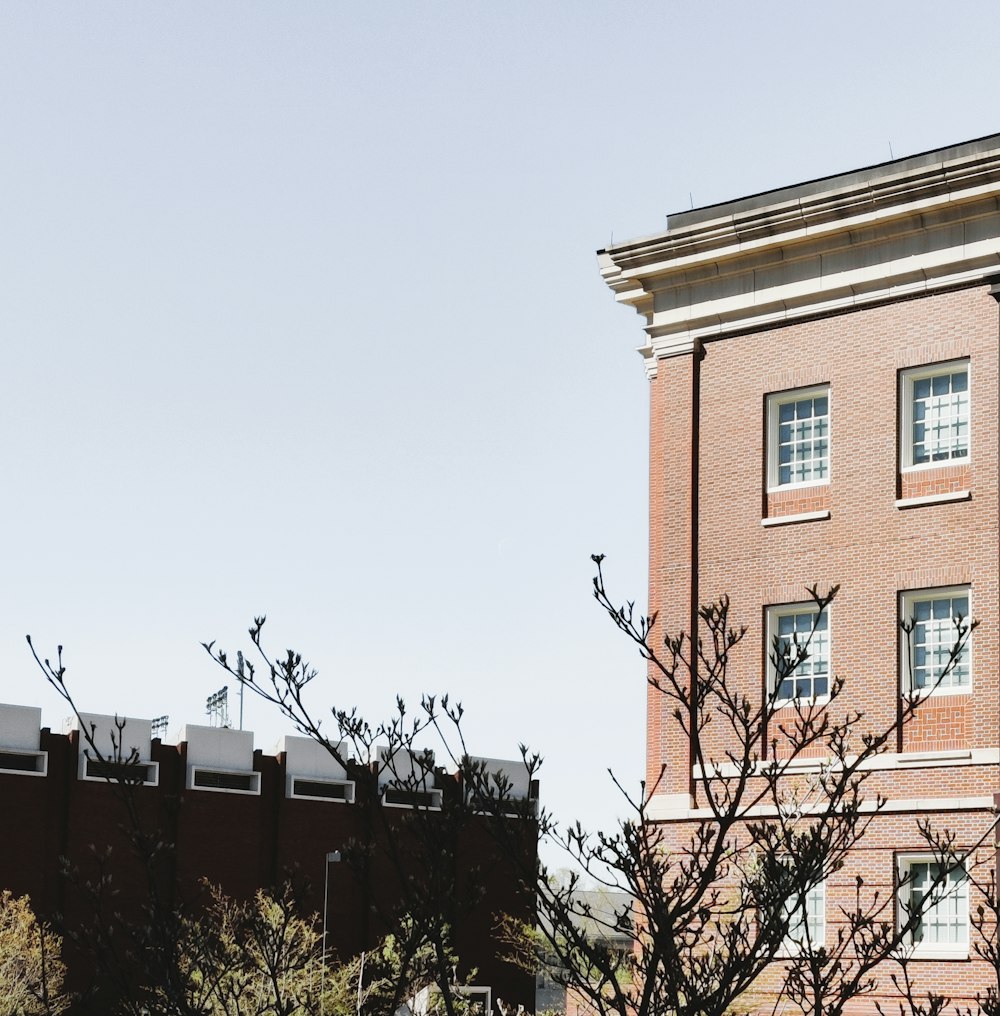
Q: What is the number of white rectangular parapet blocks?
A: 6